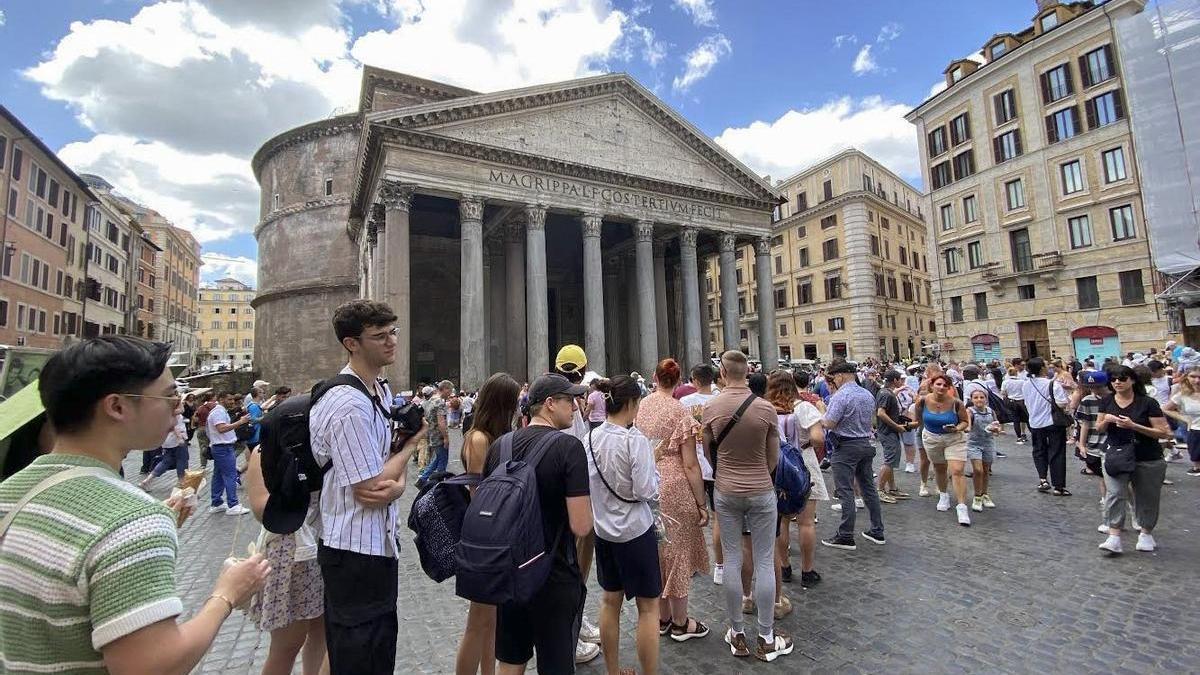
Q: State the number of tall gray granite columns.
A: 8